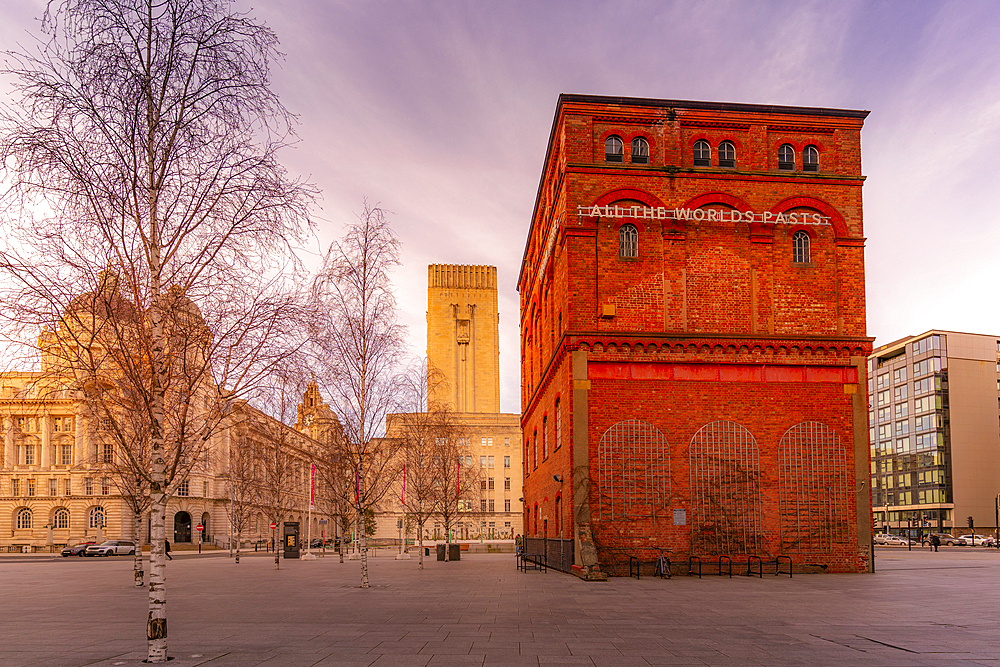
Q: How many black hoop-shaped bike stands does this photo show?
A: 9